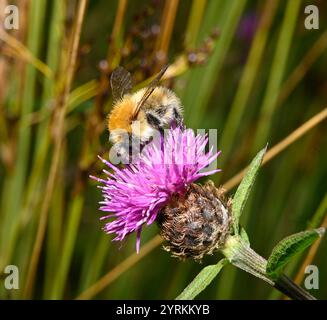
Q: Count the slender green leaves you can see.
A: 3